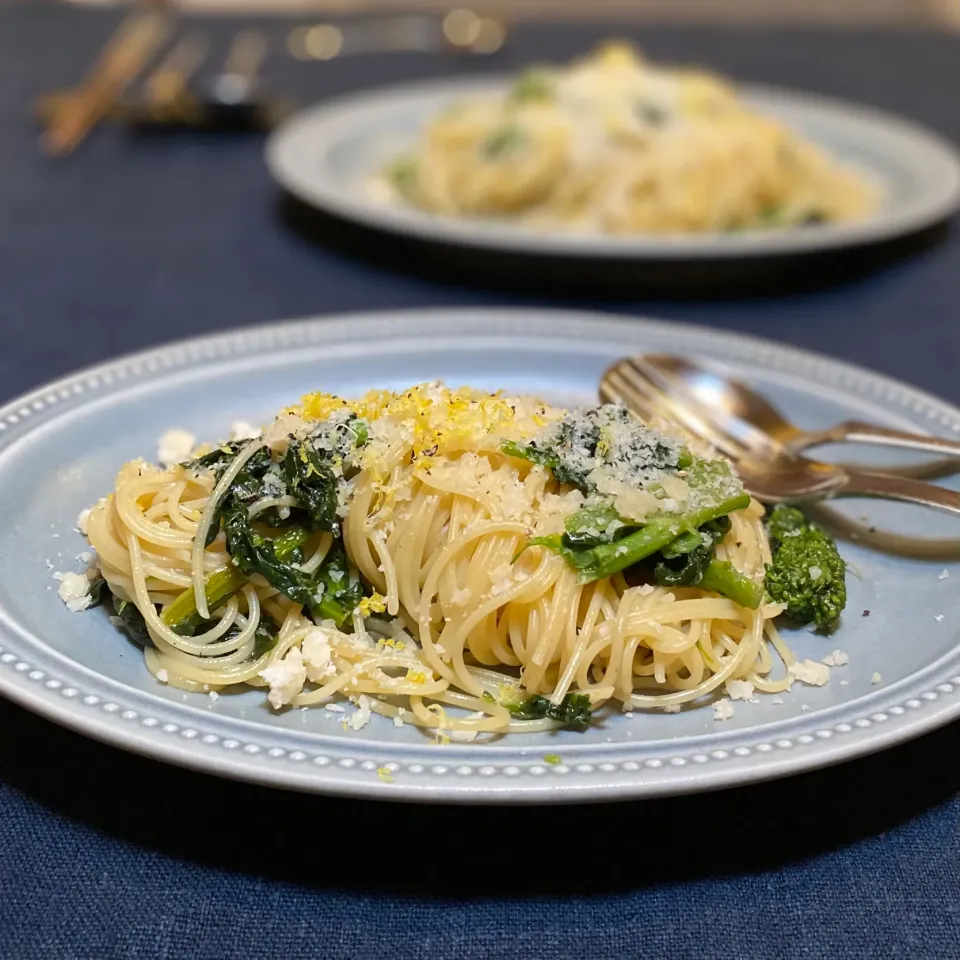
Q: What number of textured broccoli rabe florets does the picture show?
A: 1